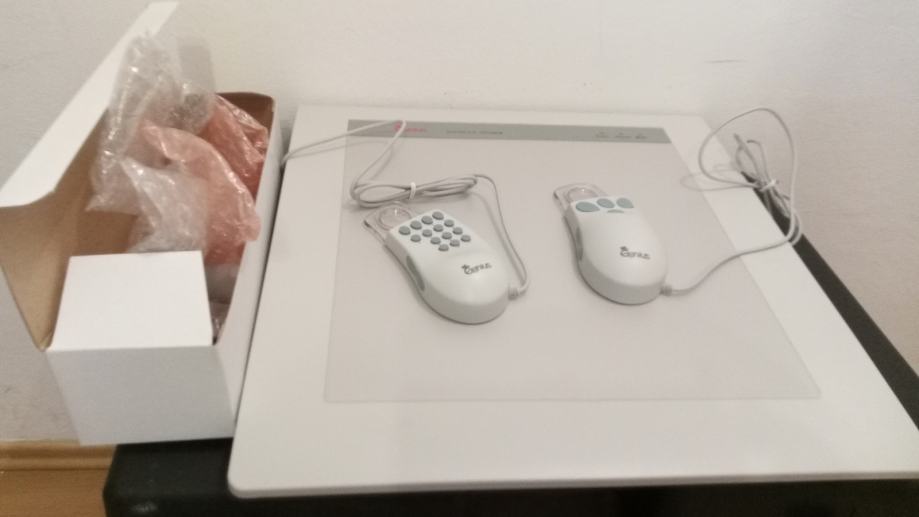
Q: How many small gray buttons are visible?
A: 14